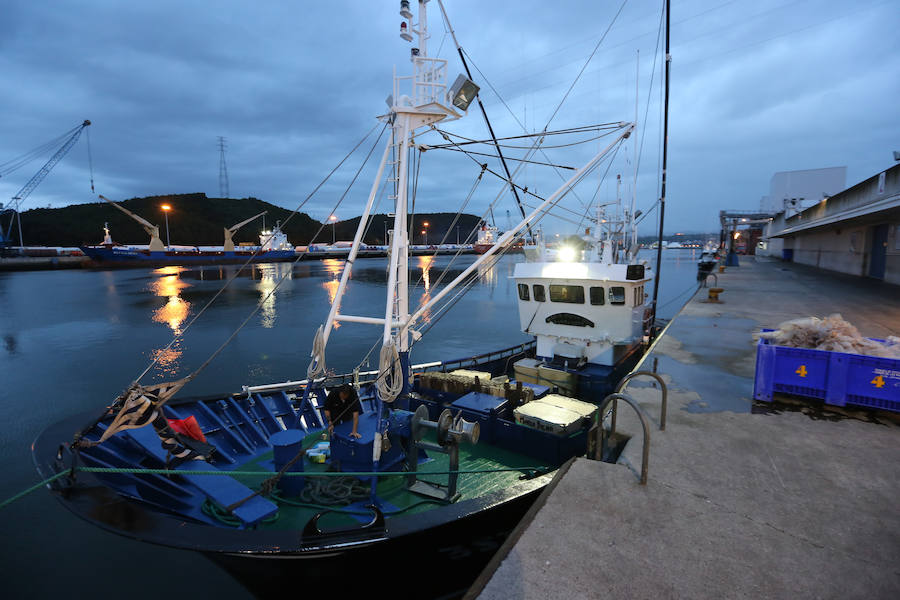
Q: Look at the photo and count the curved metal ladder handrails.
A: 2